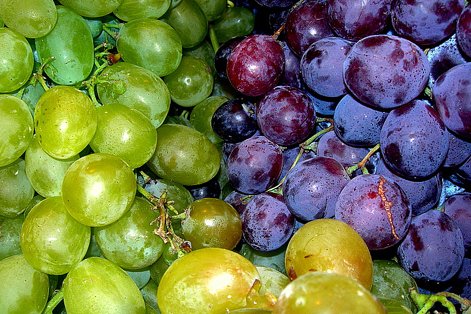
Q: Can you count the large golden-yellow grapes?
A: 3